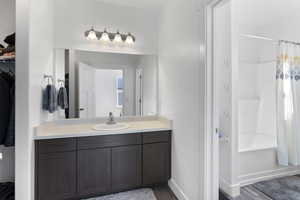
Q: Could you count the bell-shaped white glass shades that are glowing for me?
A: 4